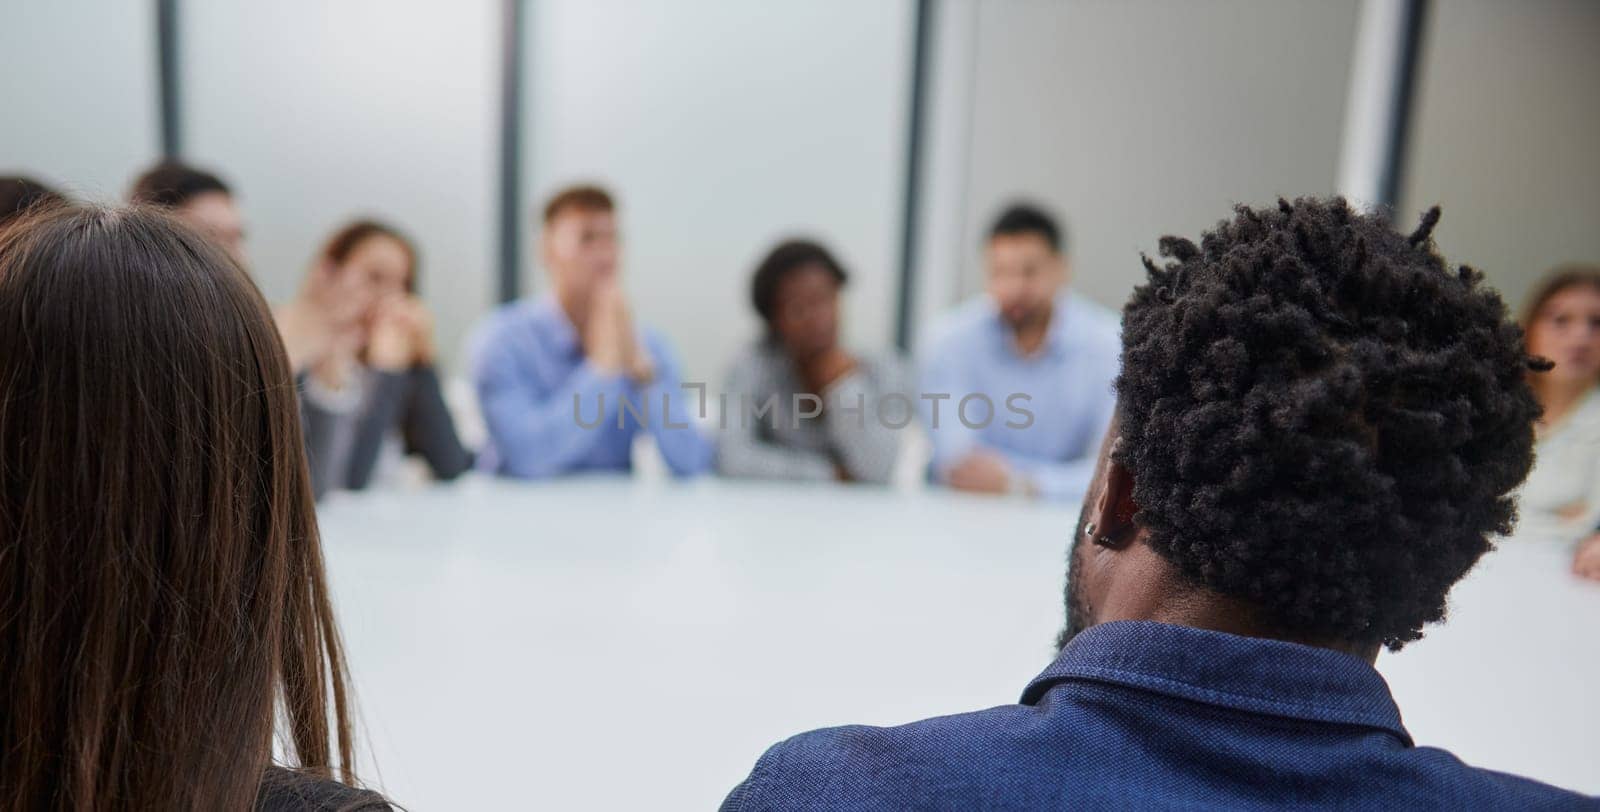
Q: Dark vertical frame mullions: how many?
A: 4